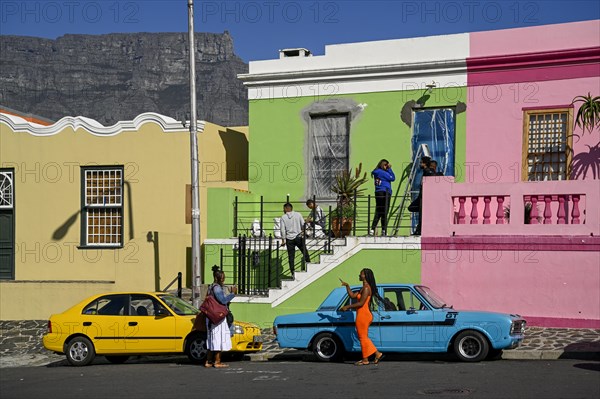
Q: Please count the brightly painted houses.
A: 3